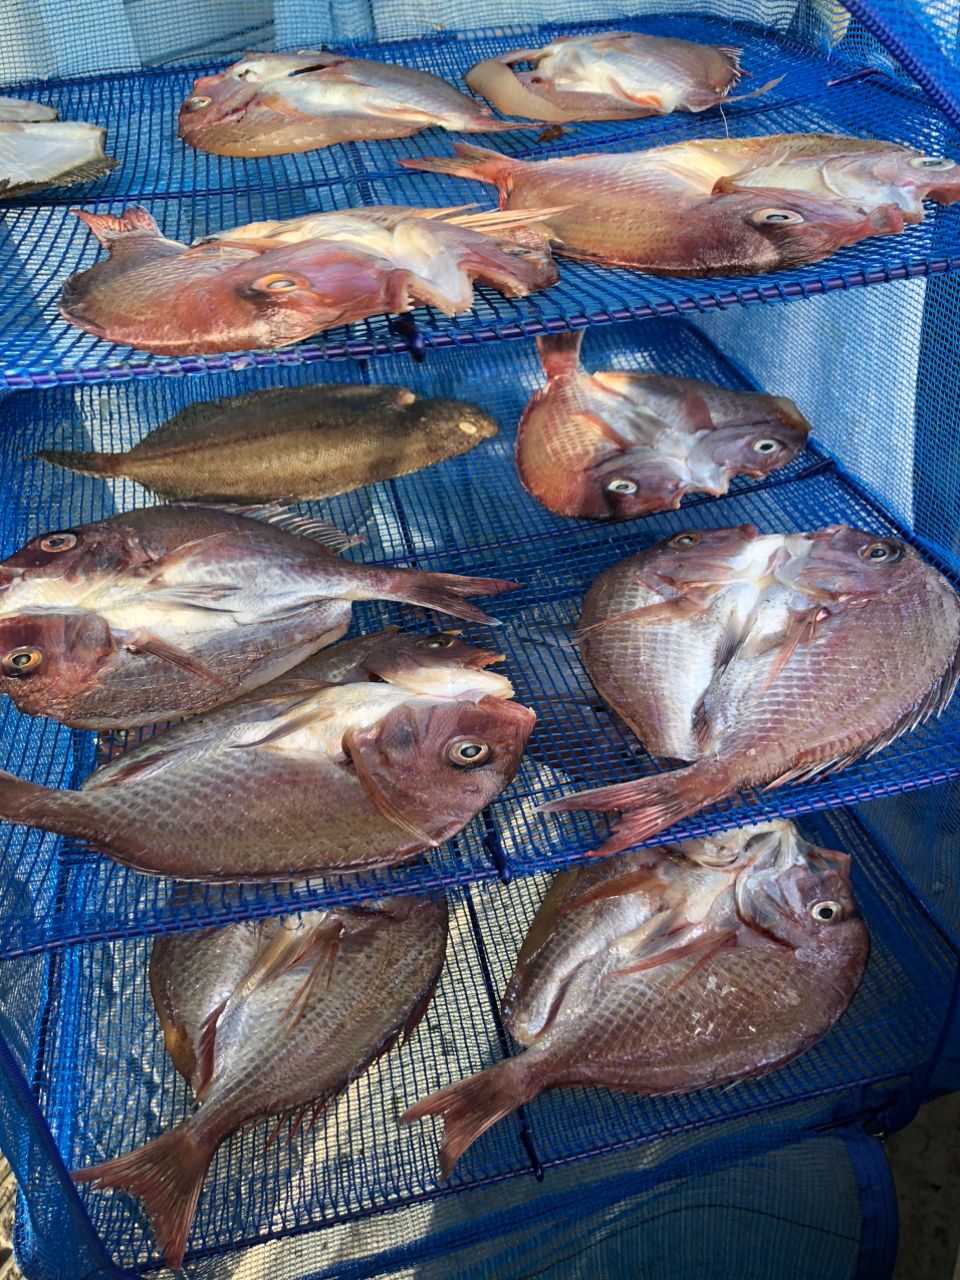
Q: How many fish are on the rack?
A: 12